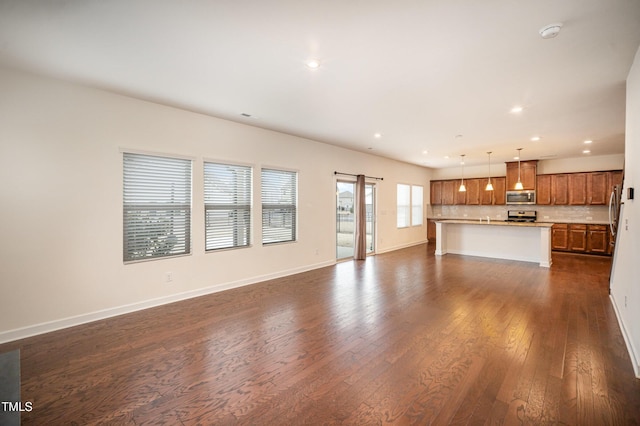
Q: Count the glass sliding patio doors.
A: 1